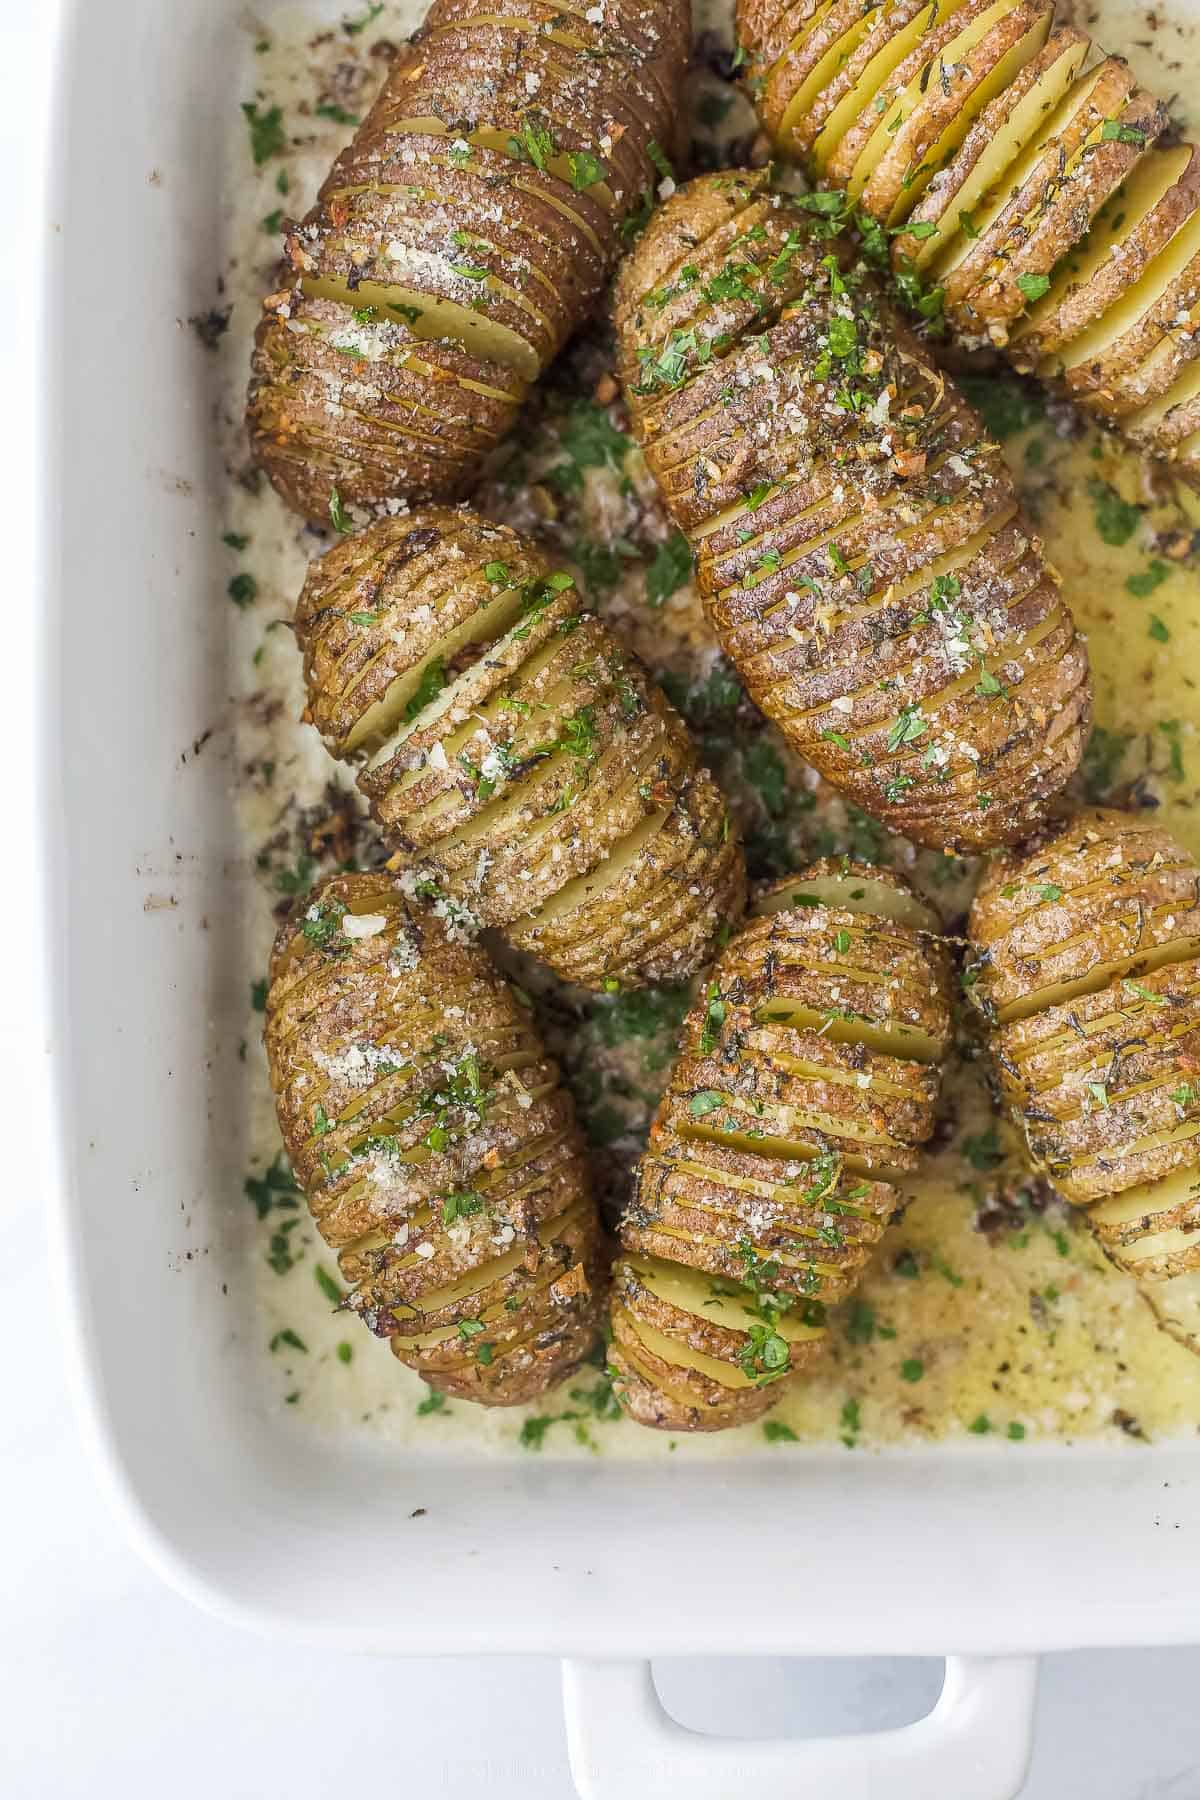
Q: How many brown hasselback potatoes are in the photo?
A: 7